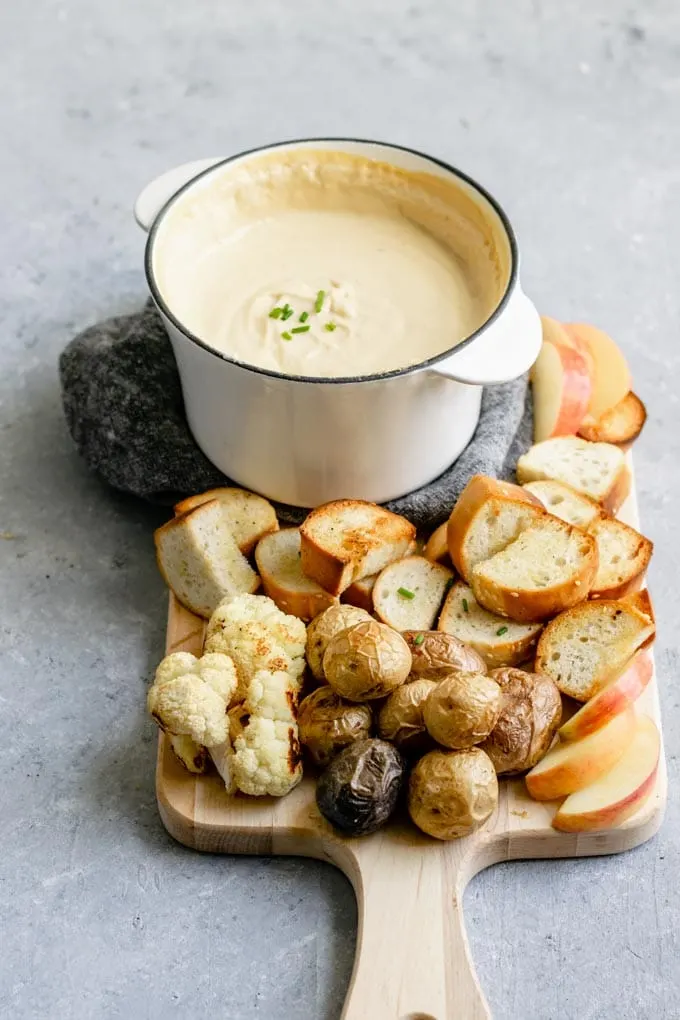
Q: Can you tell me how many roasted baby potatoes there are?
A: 9